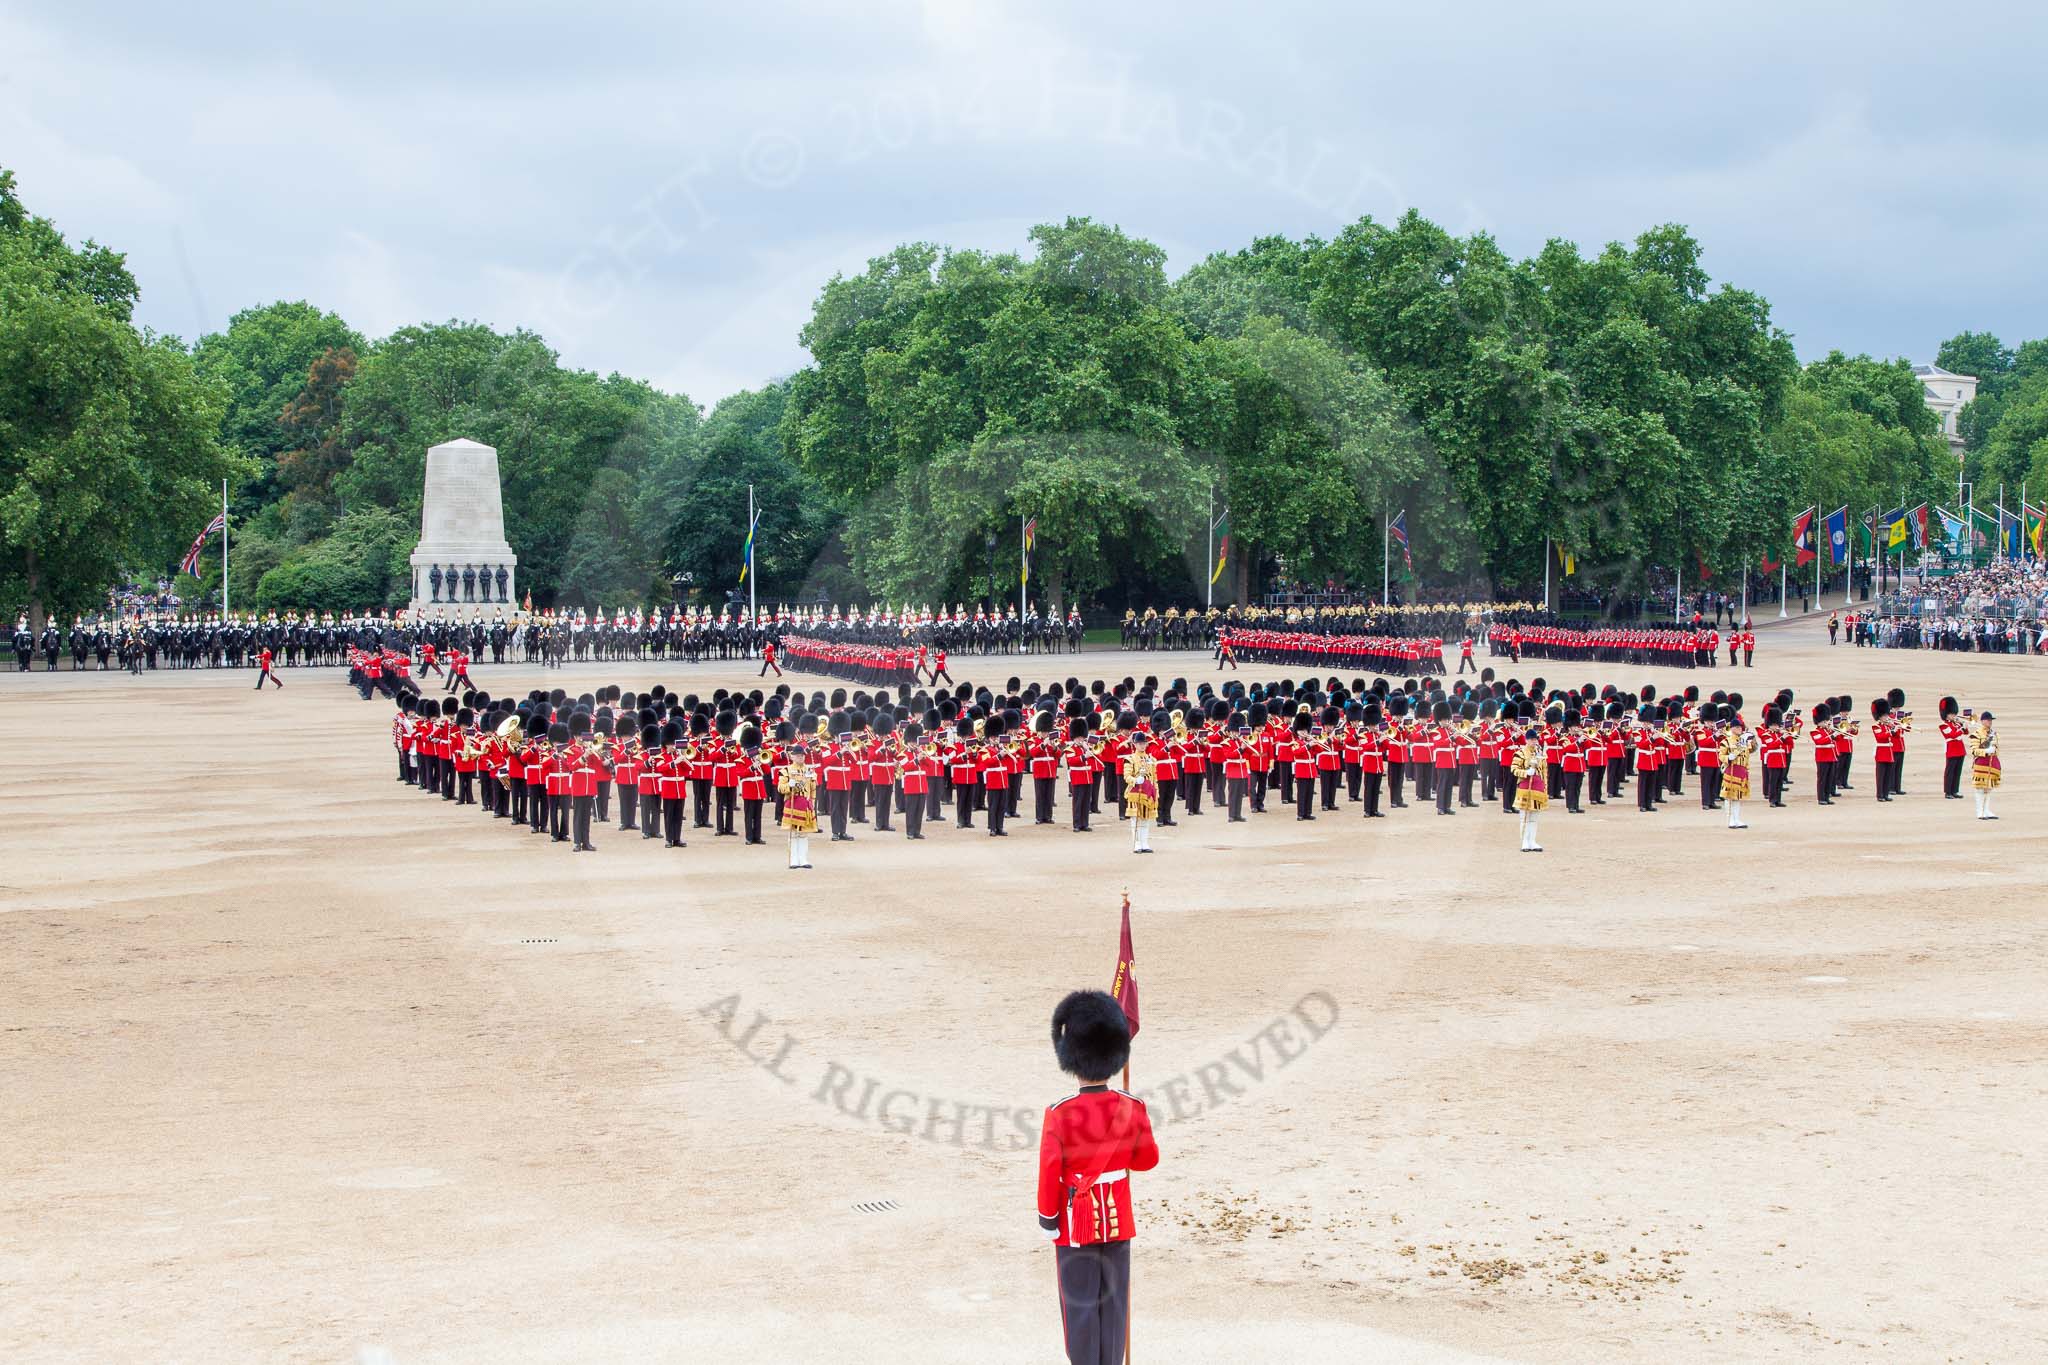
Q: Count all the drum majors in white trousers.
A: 5